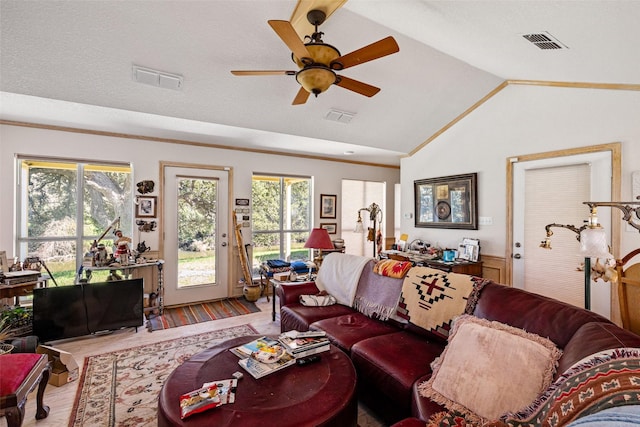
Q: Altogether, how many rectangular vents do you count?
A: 3